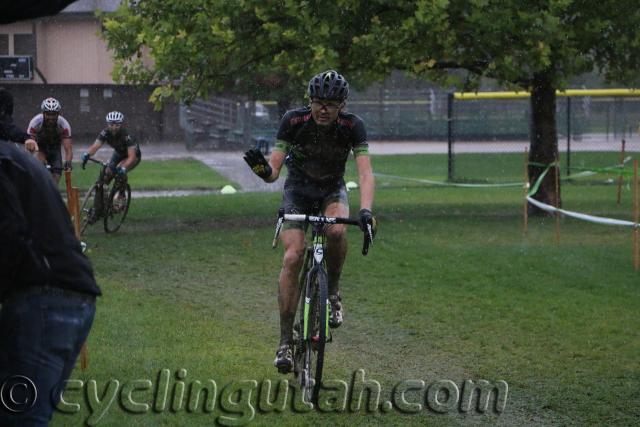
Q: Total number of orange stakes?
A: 6